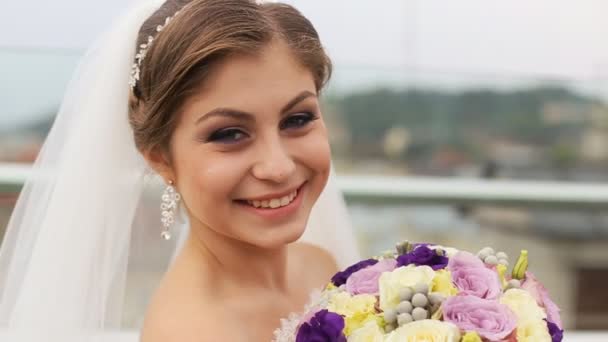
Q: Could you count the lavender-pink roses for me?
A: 4